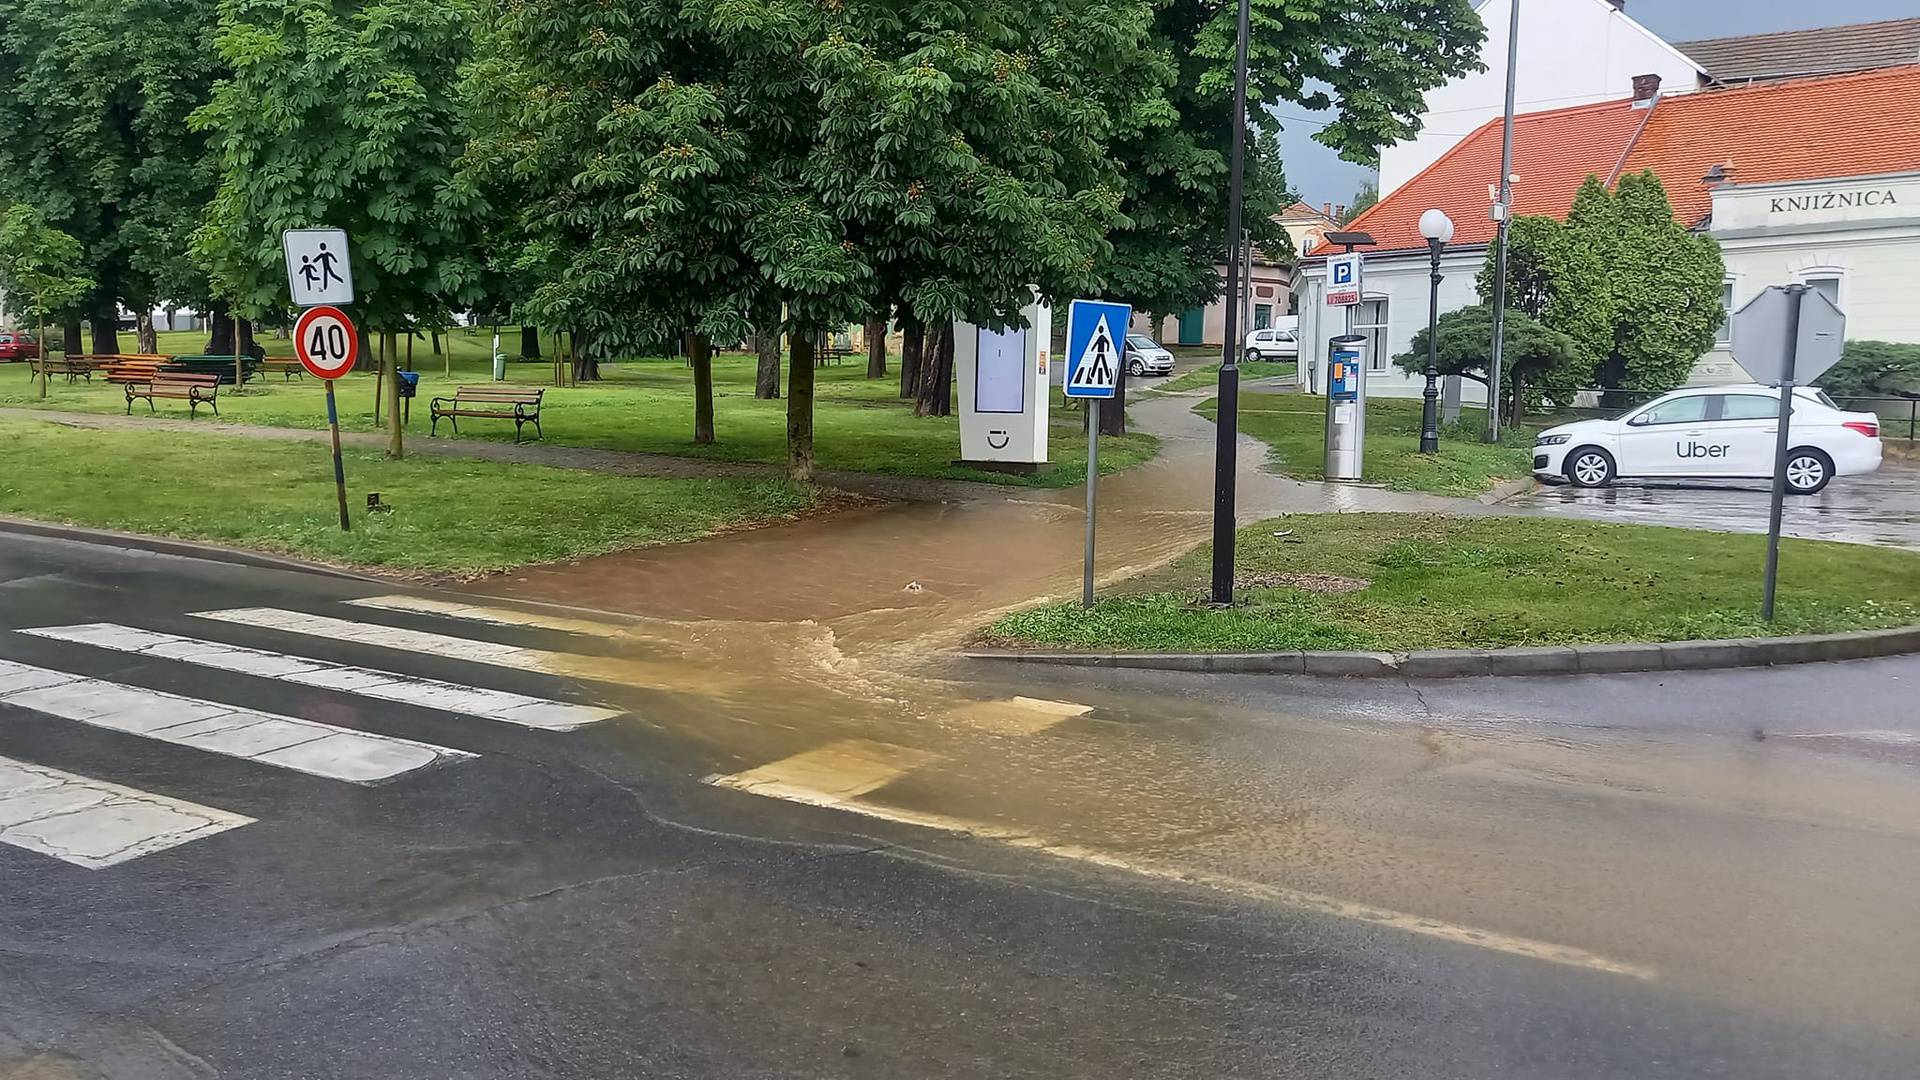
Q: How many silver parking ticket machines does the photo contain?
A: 1